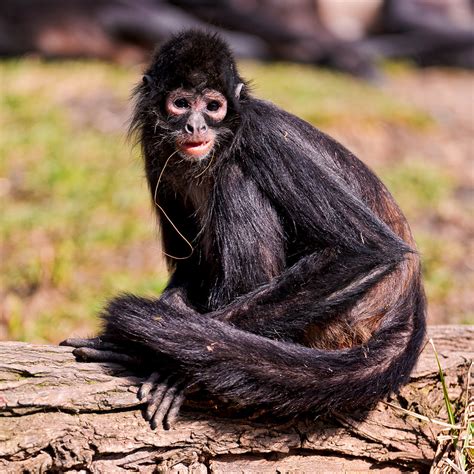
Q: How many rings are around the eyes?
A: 2